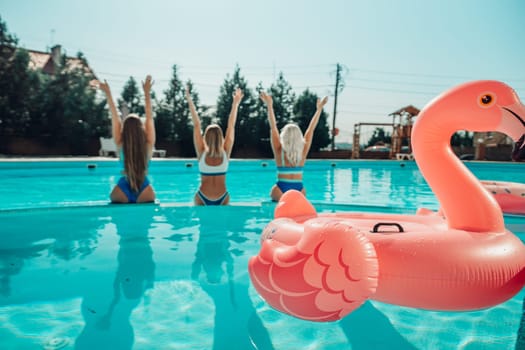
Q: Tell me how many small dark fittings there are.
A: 5